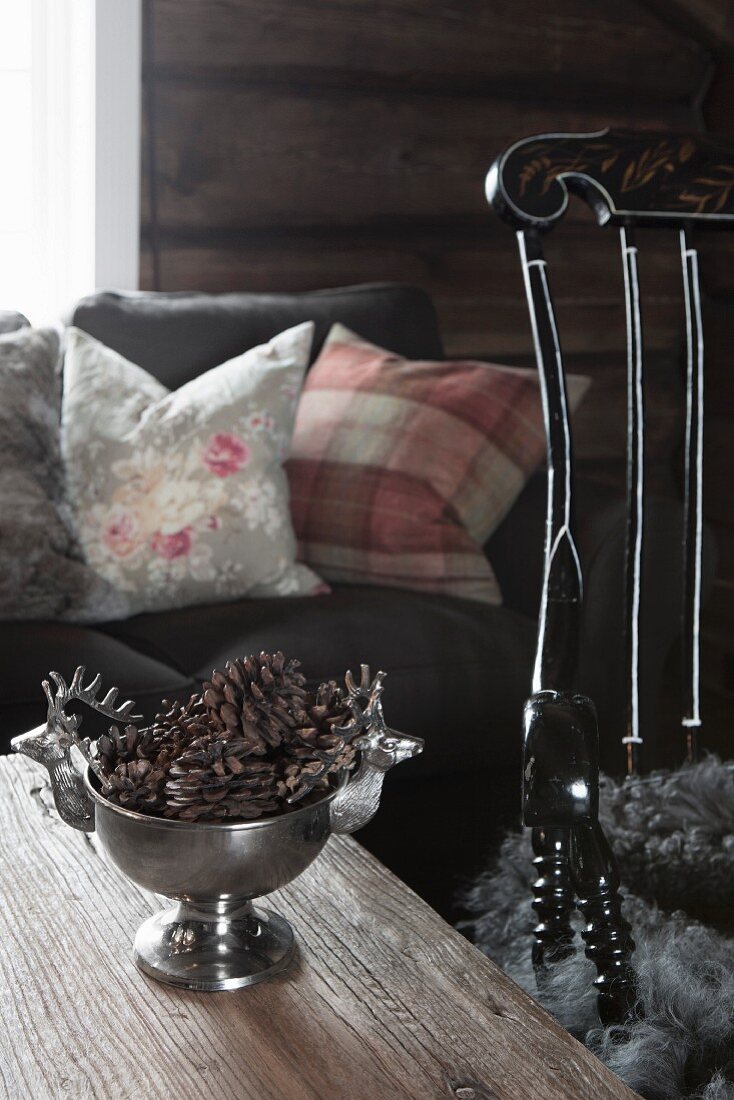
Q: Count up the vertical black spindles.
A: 3